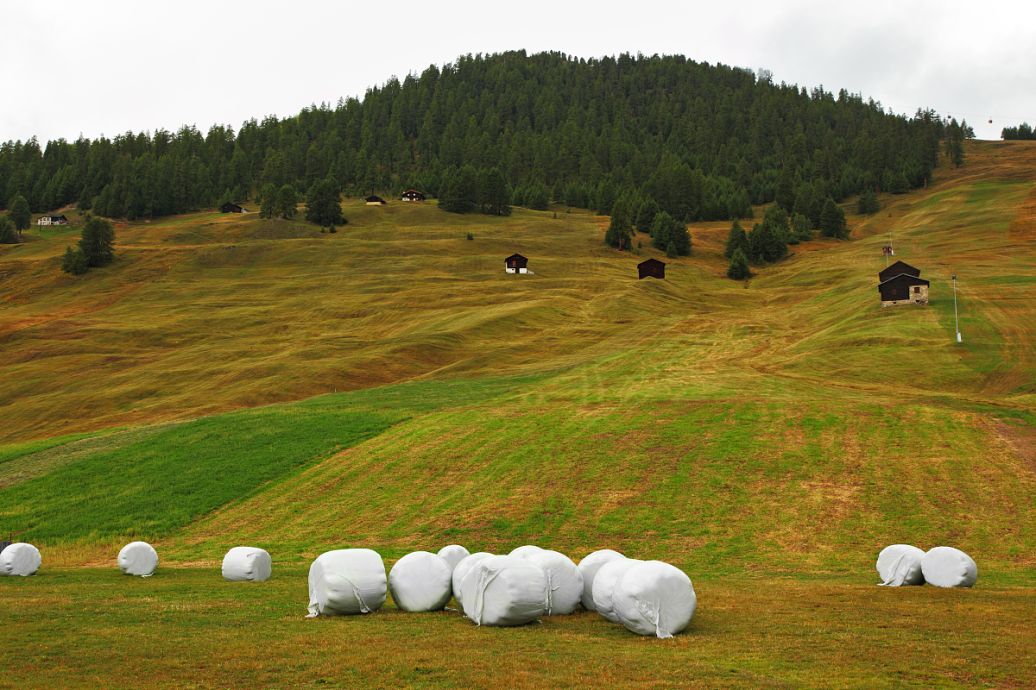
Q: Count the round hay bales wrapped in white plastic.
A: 15